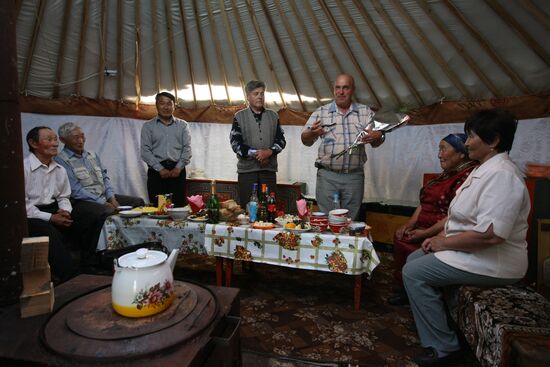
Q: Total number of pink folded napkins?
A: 2